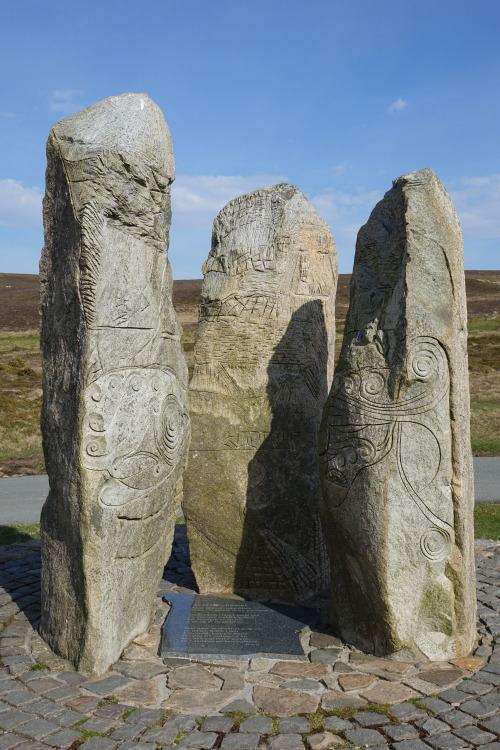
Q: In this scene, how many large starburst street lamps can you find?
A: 0